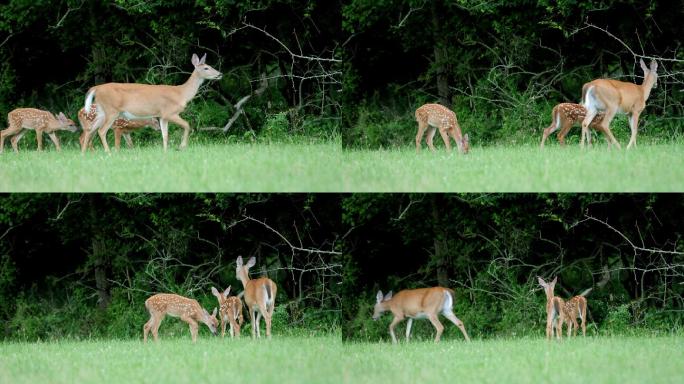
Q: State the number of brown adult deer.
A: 4